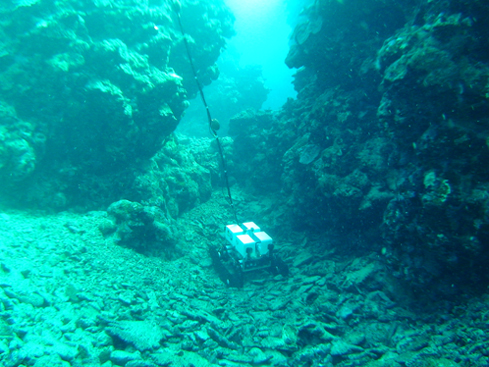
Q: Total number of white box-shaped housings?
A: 4